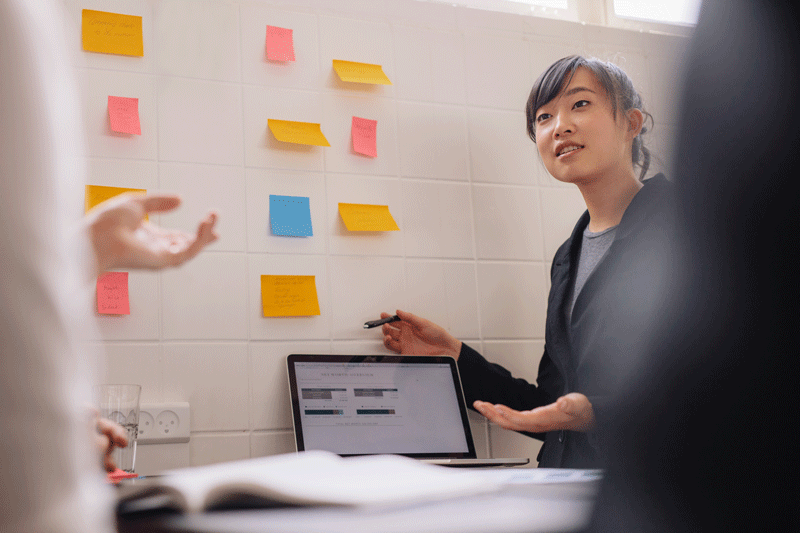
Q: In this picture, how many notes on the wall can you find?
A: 11